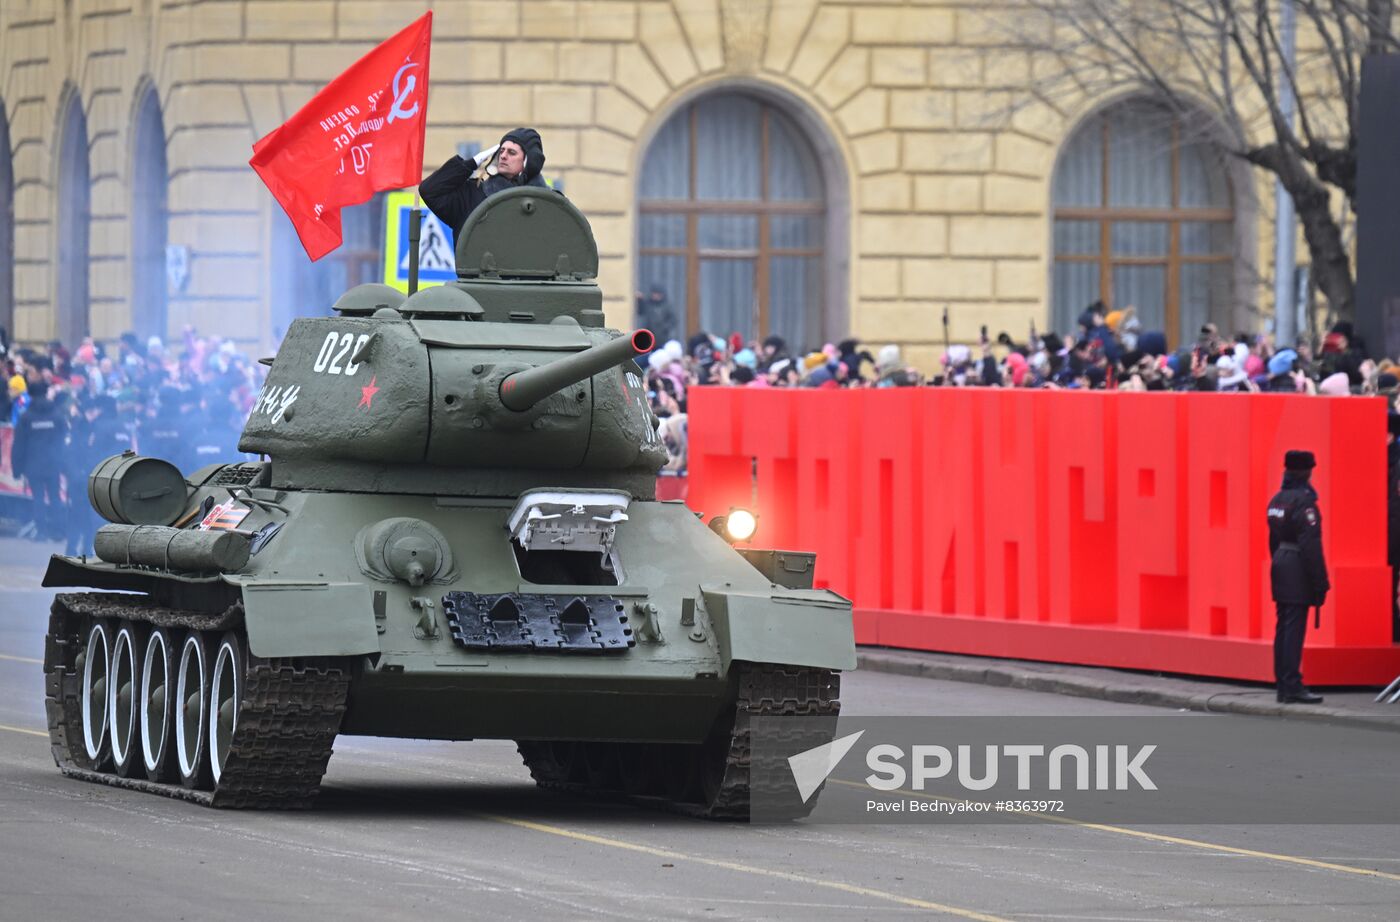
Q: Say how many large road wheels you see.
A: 5